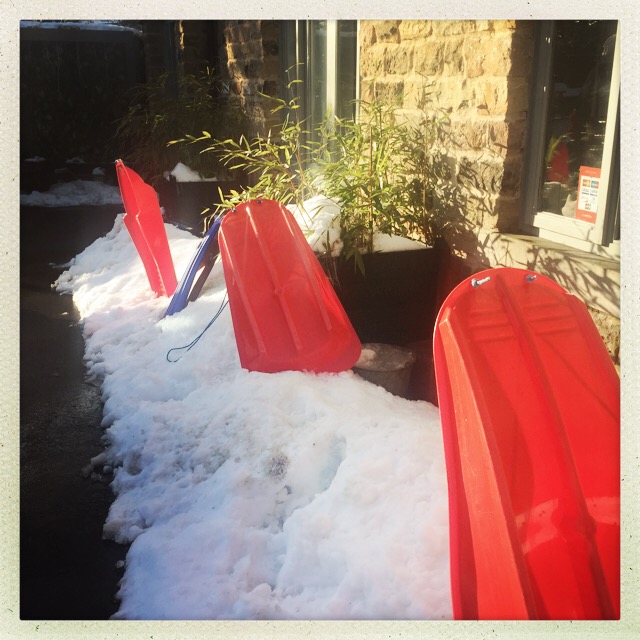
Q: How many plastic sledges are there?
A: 4